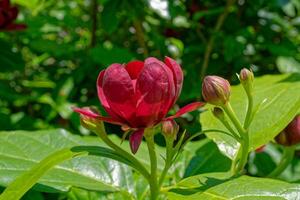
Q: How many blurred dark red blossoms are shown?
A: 2